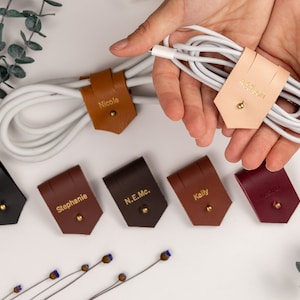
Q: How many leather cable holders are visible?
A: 7